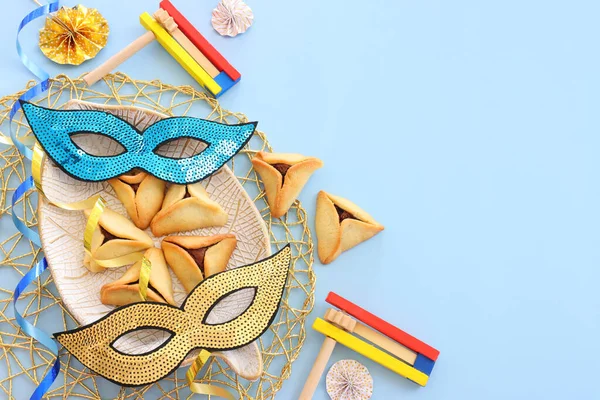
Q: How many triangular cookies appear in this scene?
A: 7